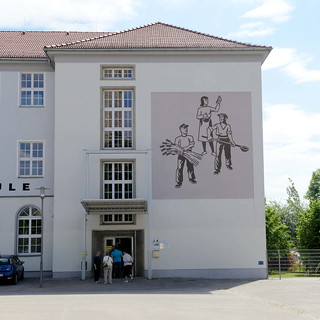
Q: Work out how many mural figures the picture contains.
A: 3